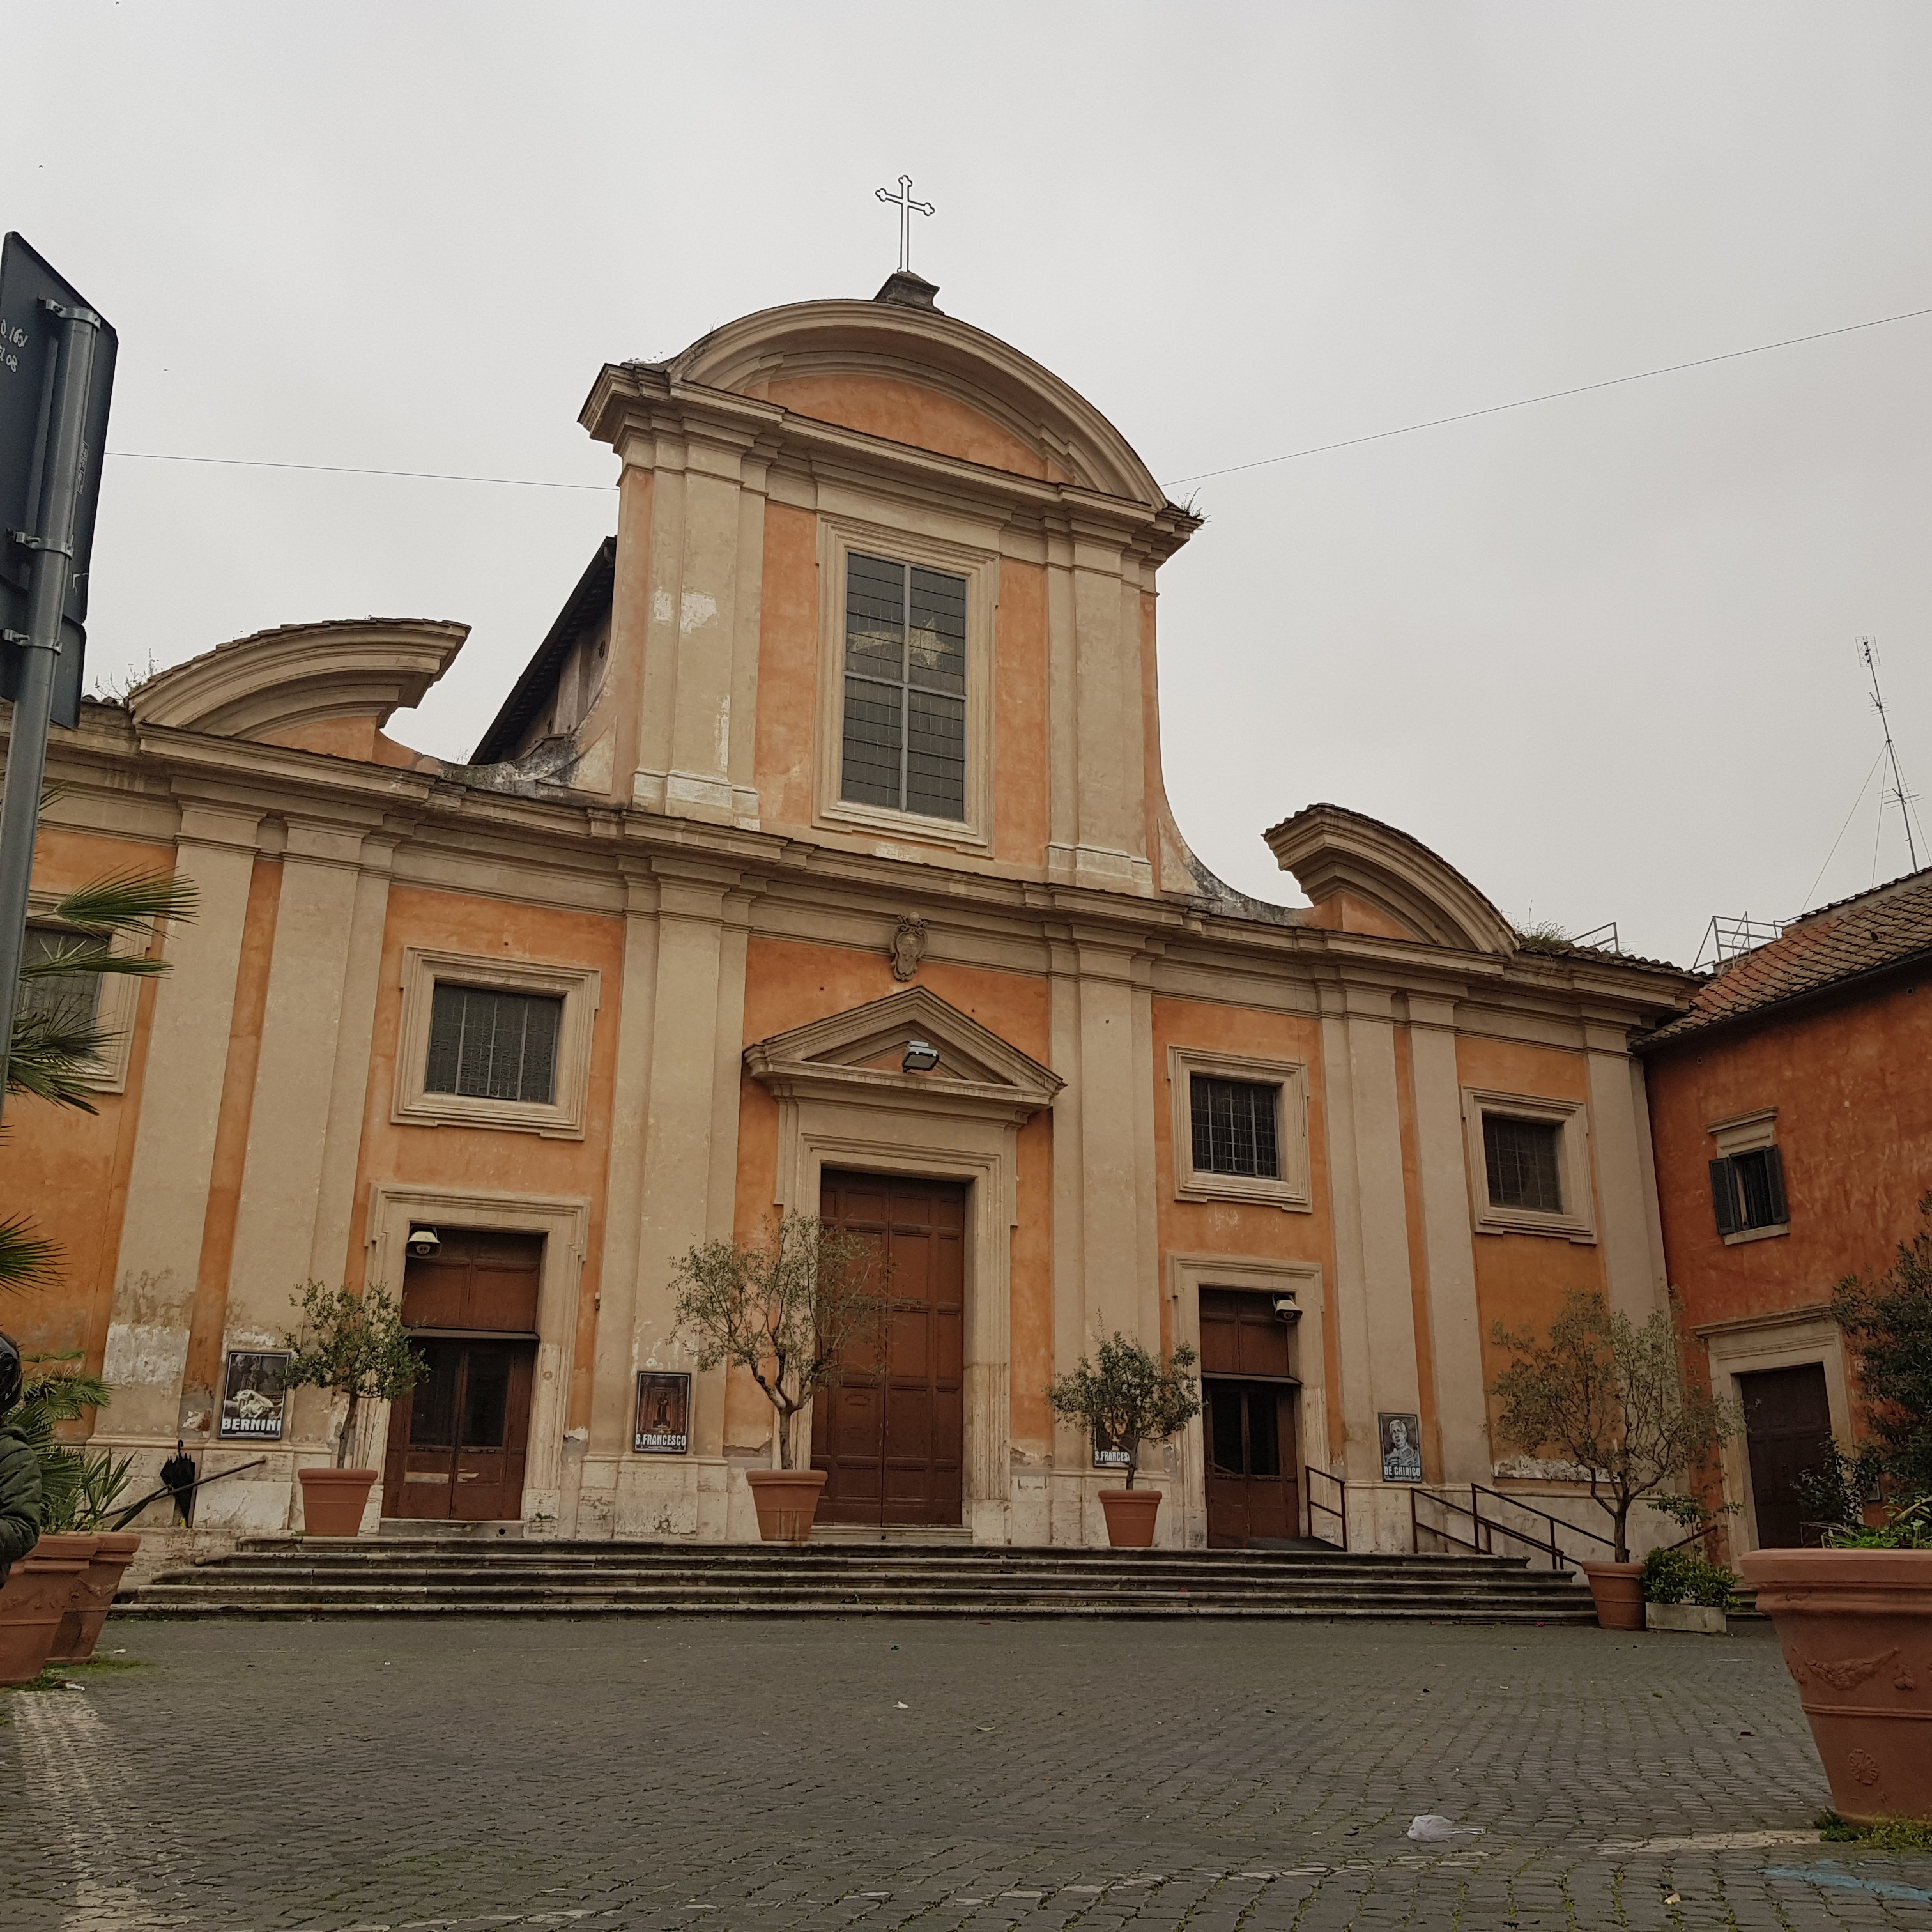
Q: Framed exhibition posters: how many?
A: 4